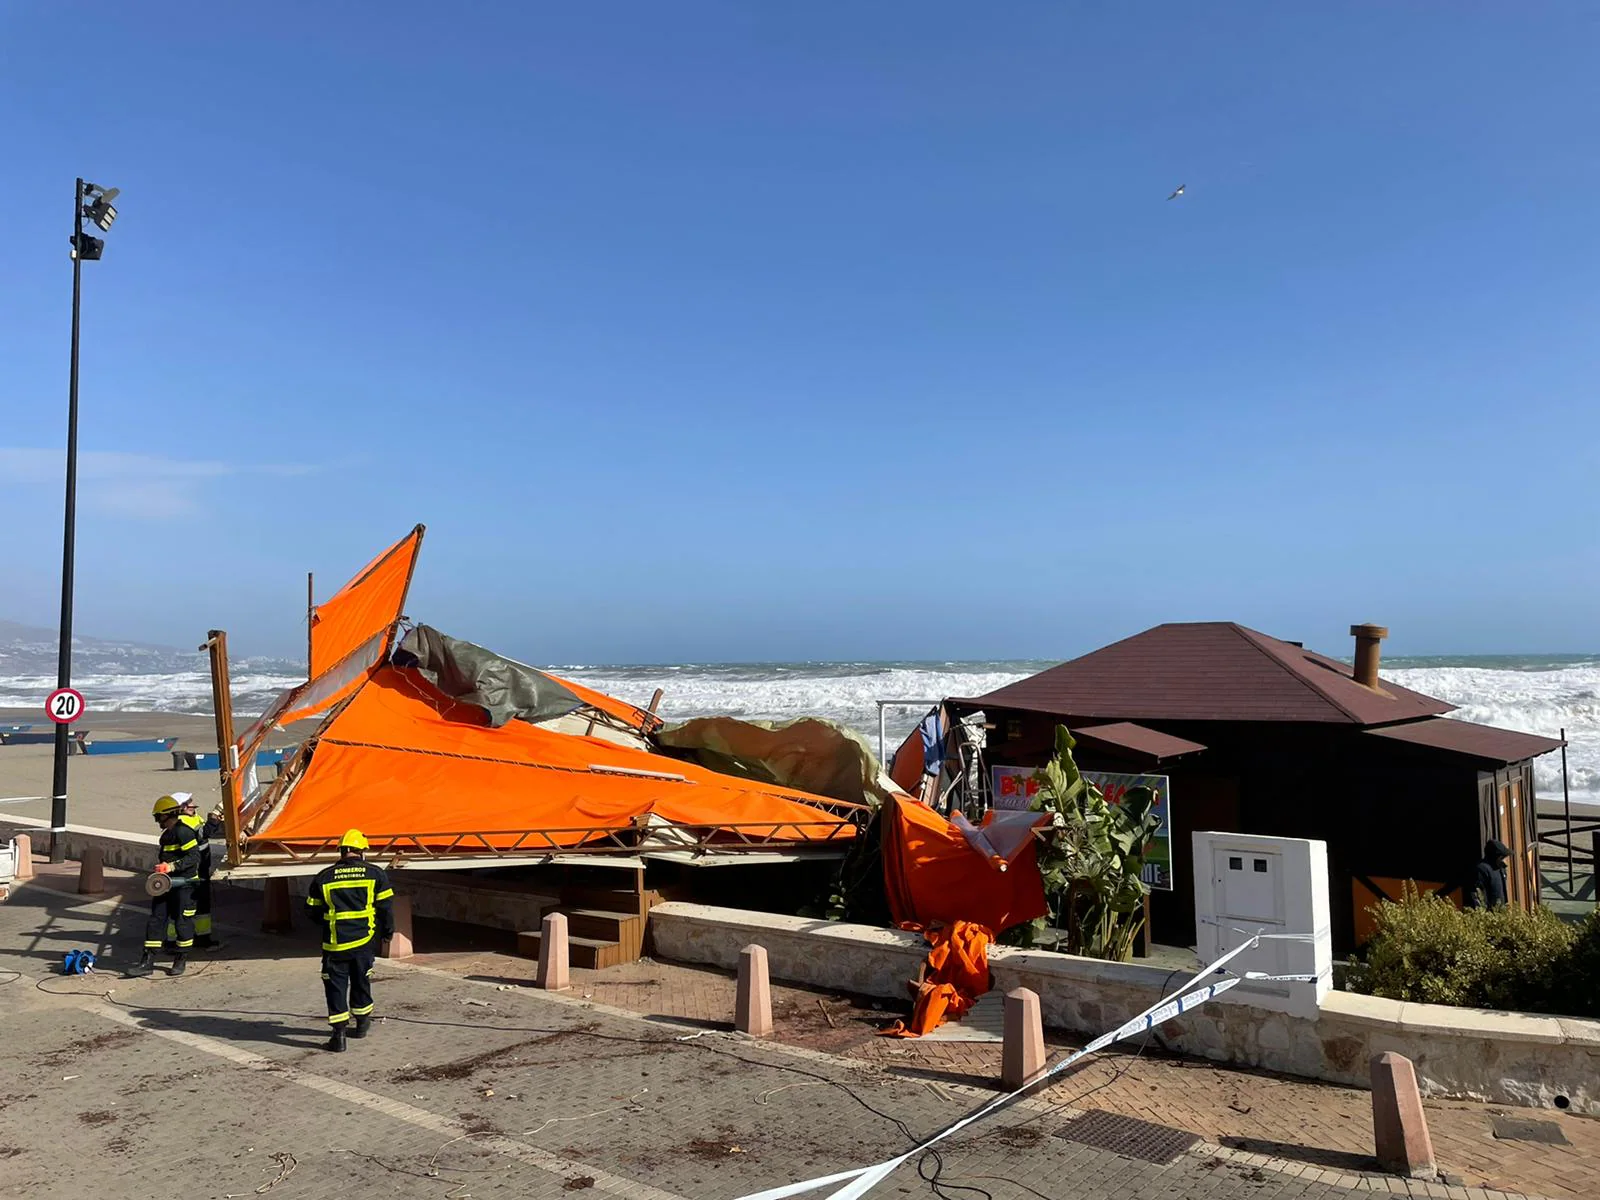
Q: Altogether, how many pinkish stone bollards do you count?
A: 8